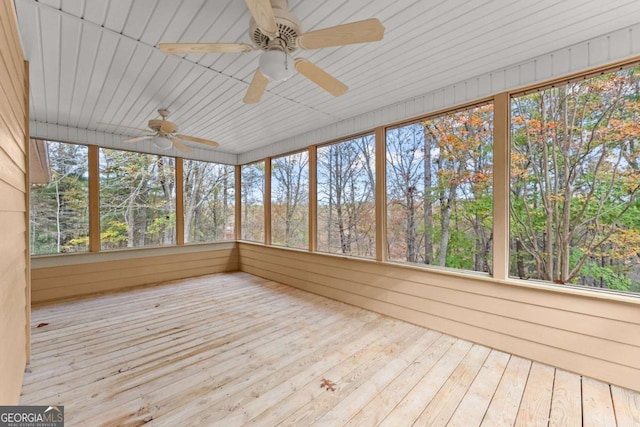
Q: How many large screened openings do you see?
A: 8